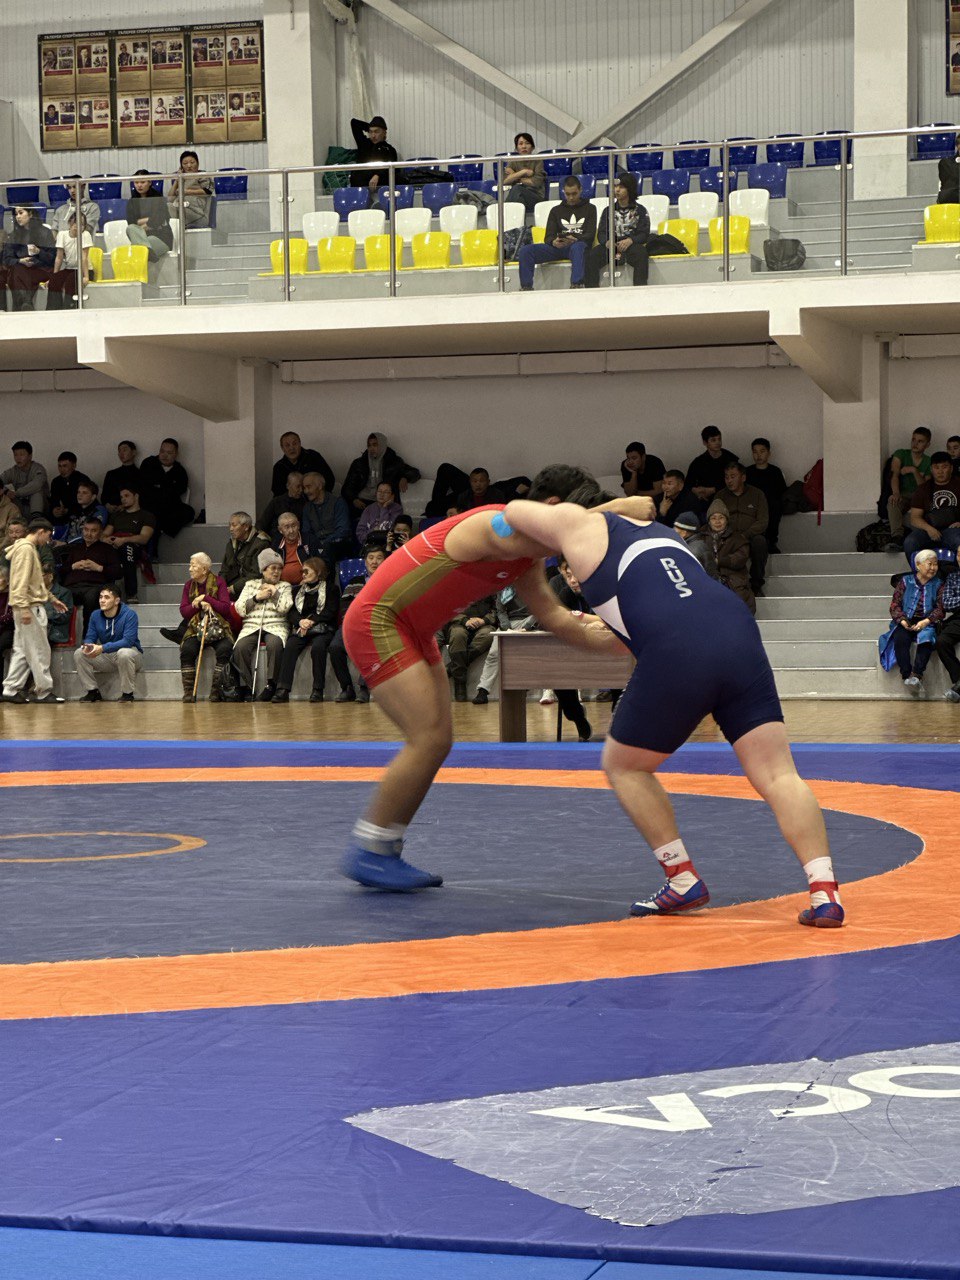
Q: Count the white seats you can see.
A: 12